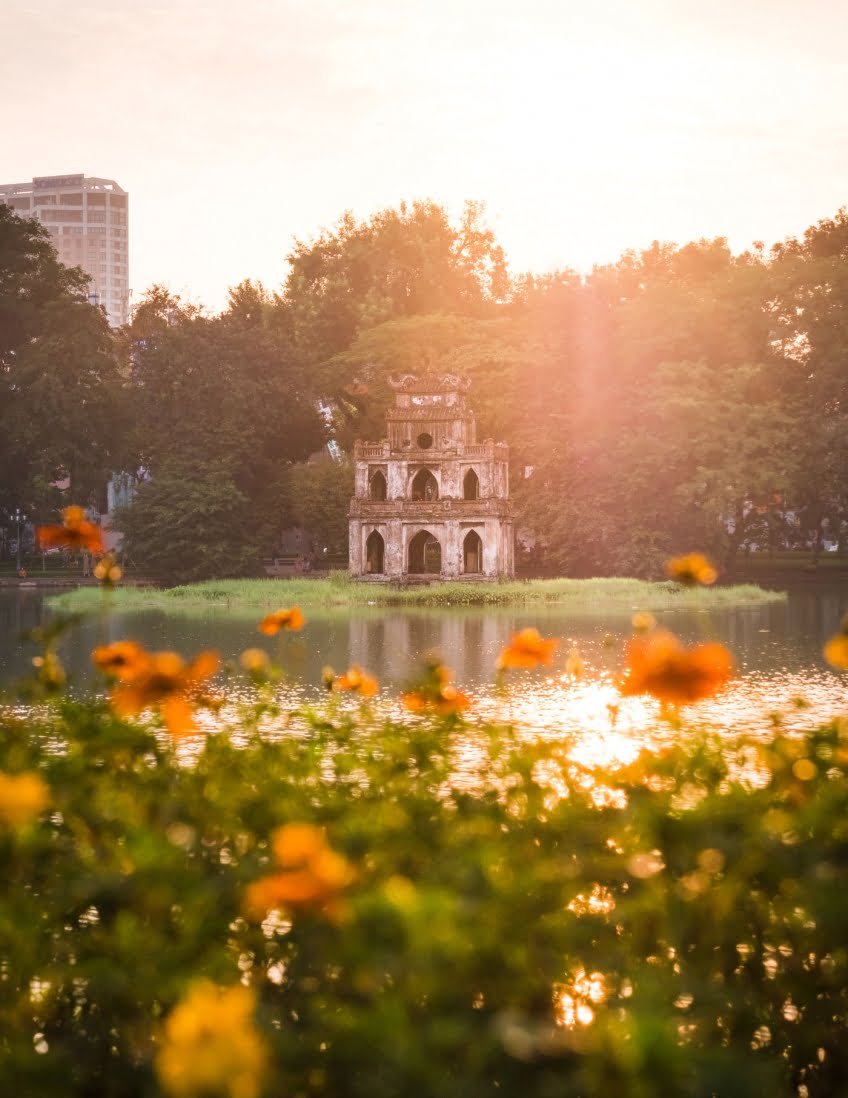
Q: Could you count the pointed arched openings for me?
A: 6